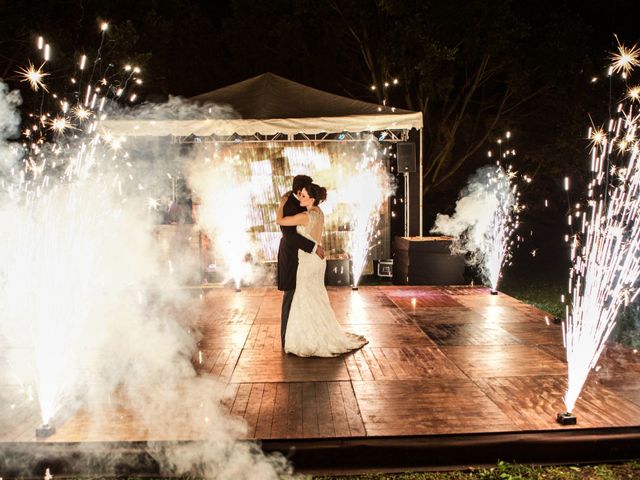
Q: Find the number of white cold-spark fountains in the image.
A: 5